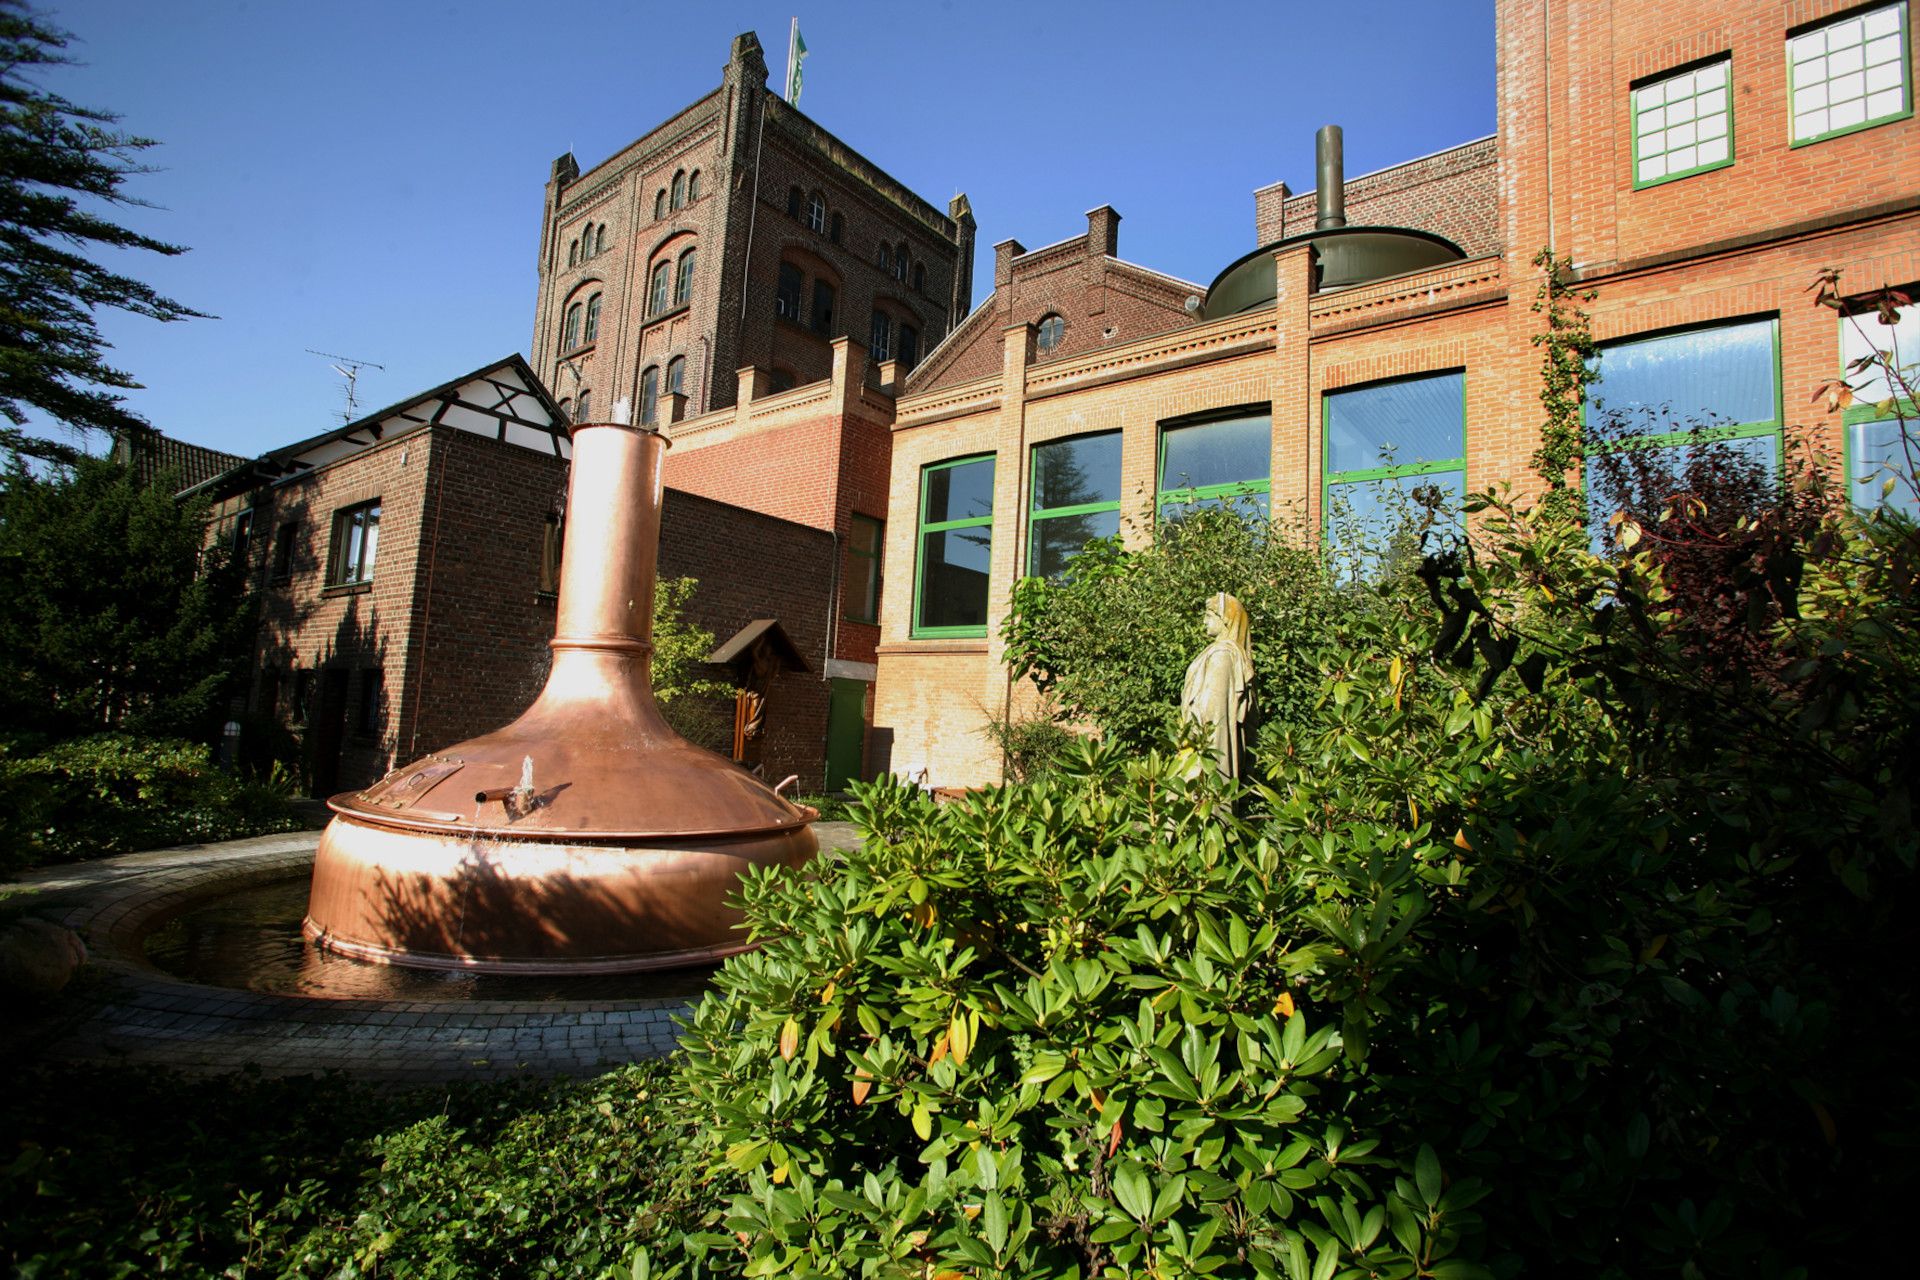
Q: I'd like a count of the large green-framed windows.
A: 6